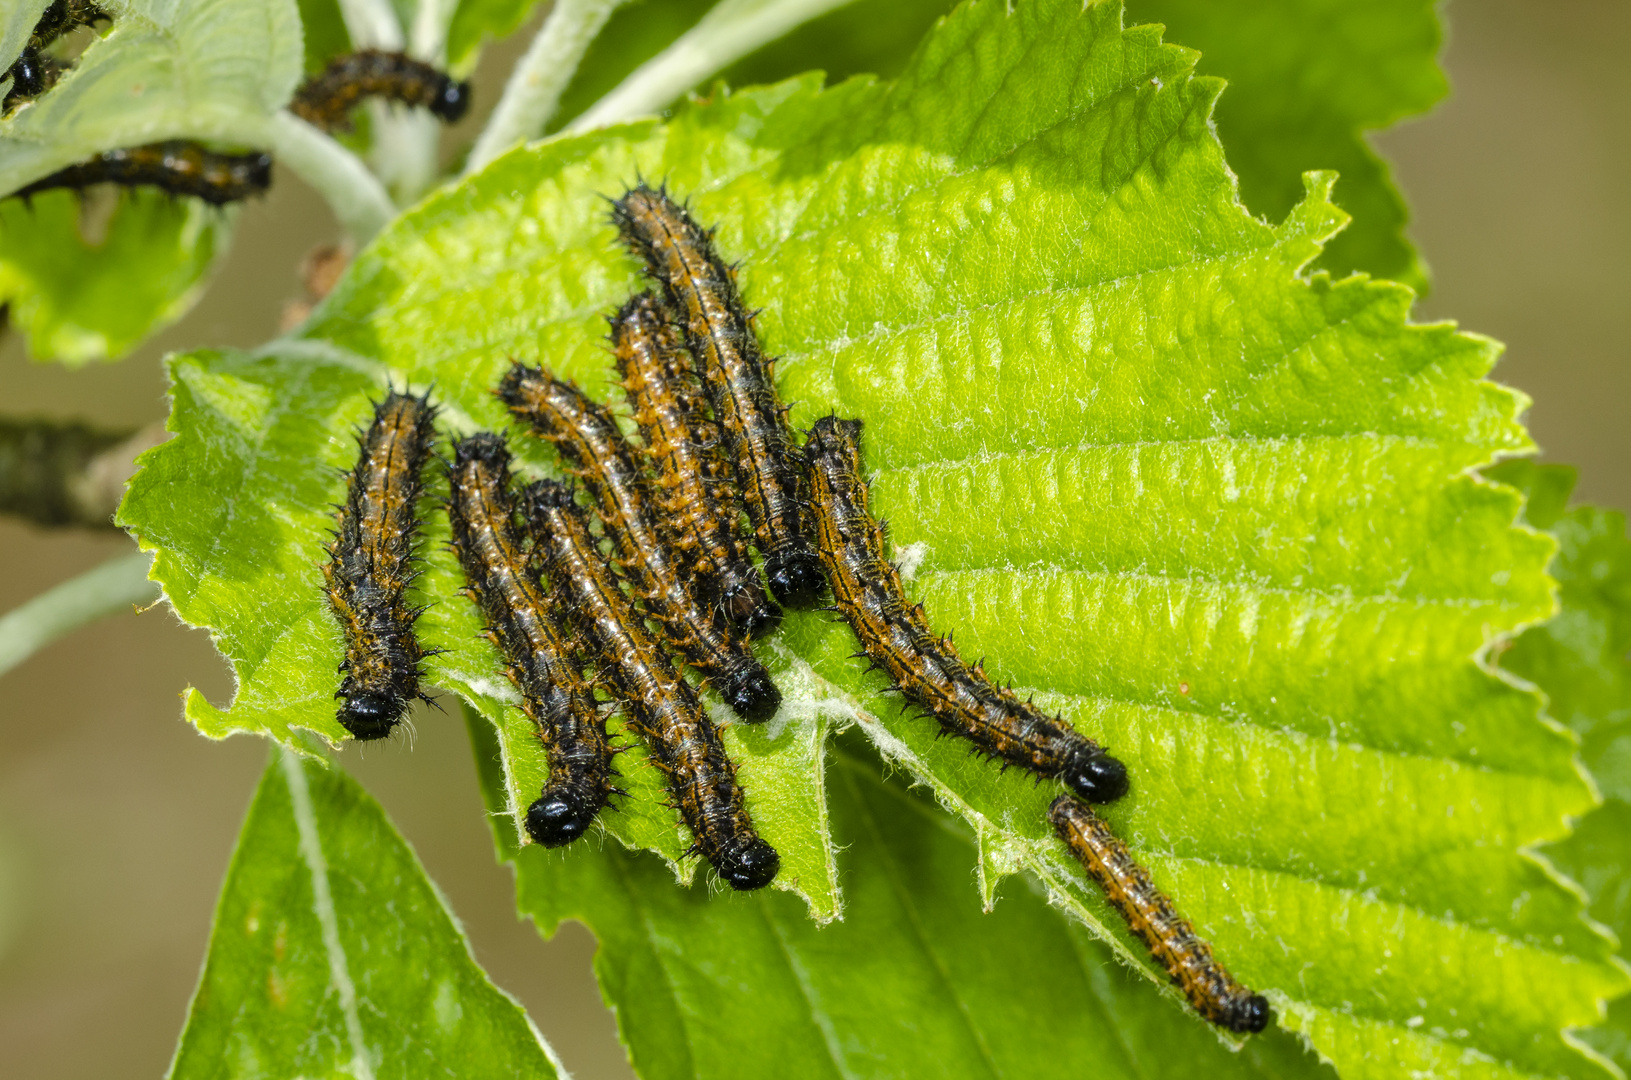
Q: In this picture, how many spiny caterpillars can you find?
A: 11